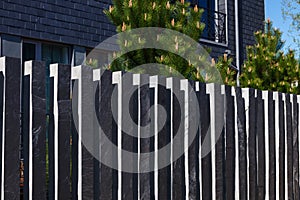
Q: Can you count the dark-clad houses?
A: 1